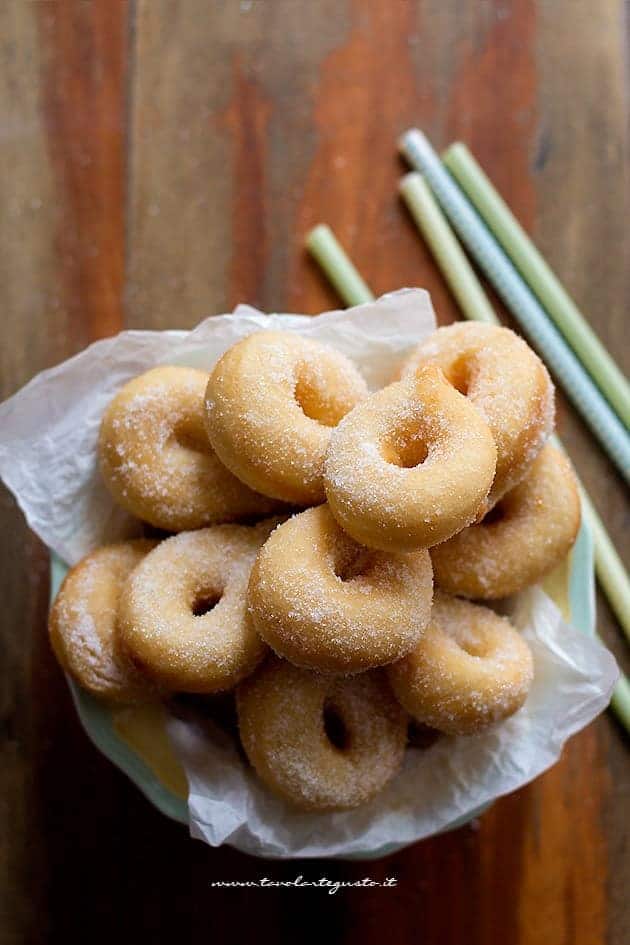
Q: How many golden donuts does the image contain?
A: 10